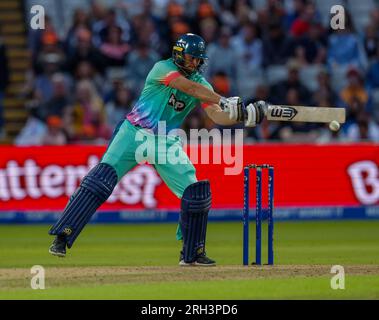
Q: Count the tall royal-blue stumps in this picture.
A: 3